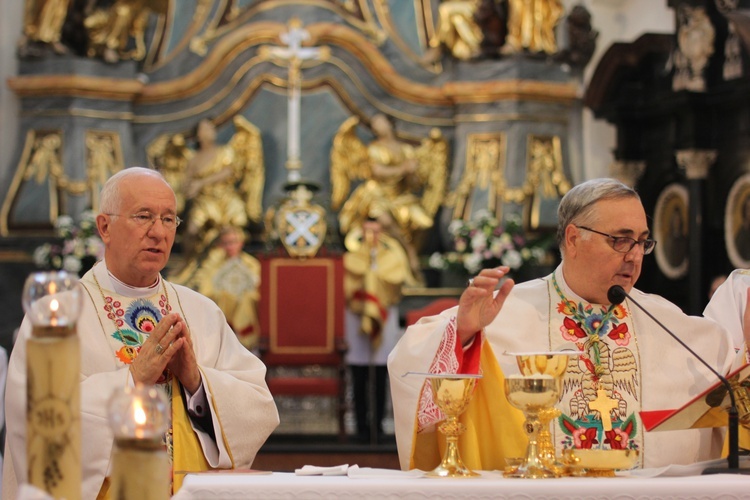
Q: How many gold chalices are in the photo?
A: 3